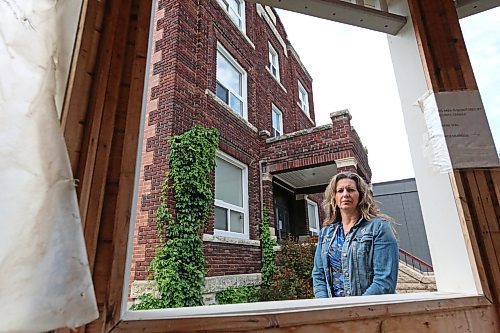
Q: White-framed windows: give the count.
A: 7